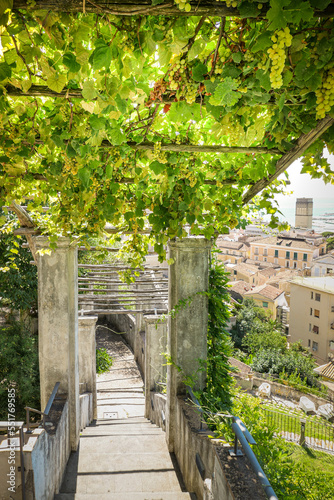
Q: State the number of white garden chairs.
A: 3